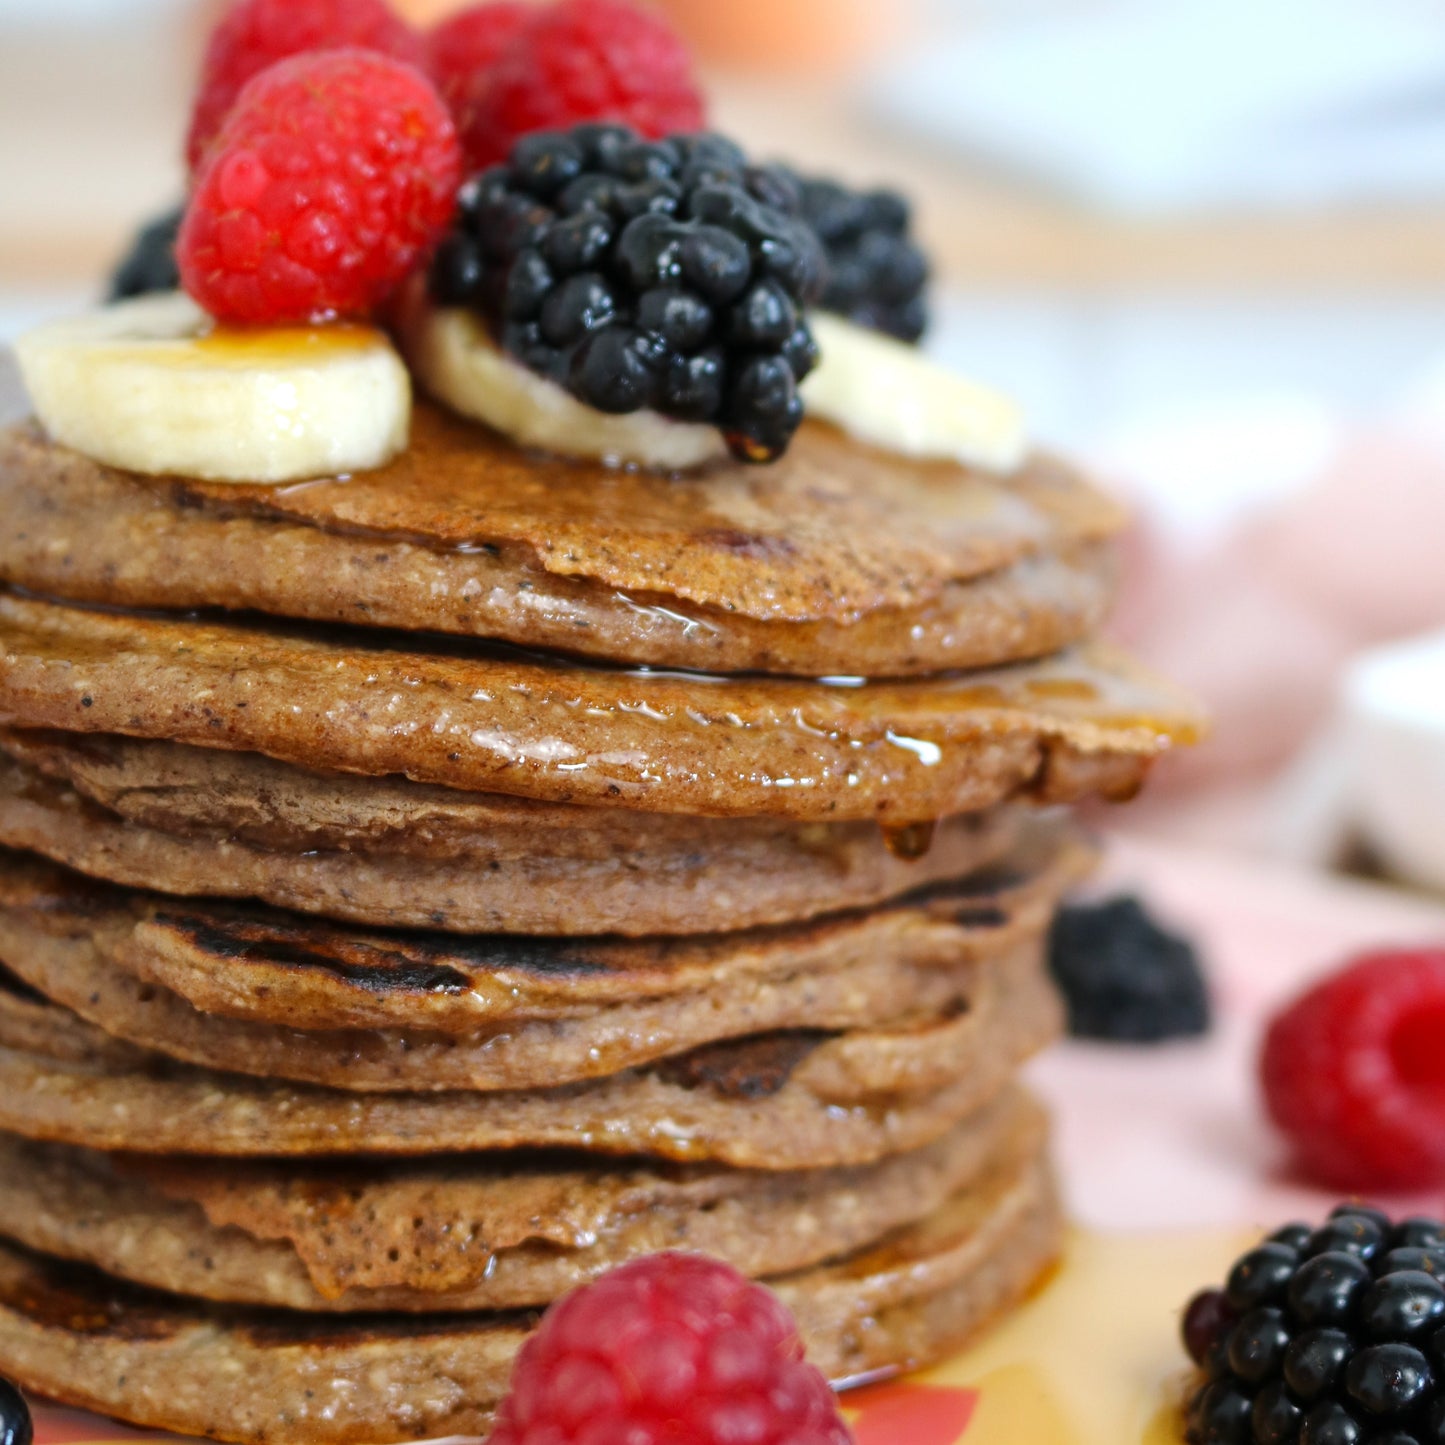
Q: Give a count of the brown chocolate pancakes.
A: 7